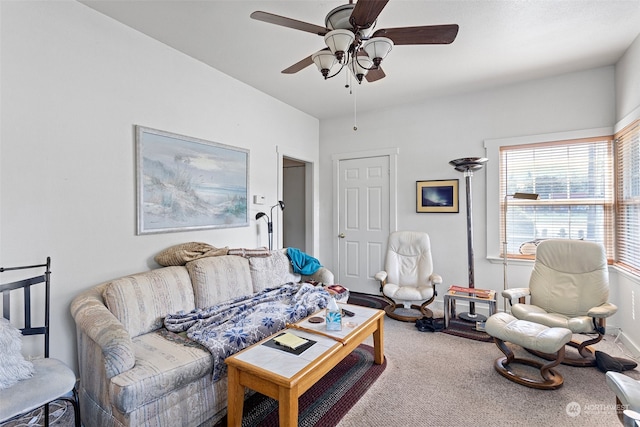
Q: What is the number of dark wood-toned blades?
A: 5